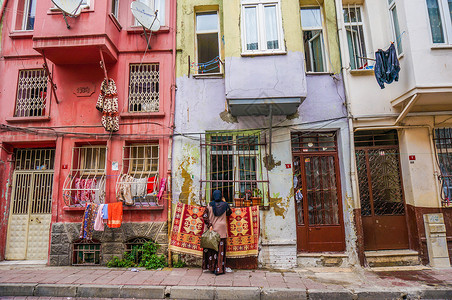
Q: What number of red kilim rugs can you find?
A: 2